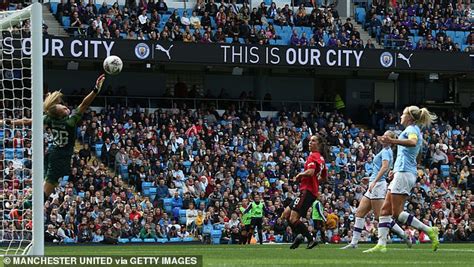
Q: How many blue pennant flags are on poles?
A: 0